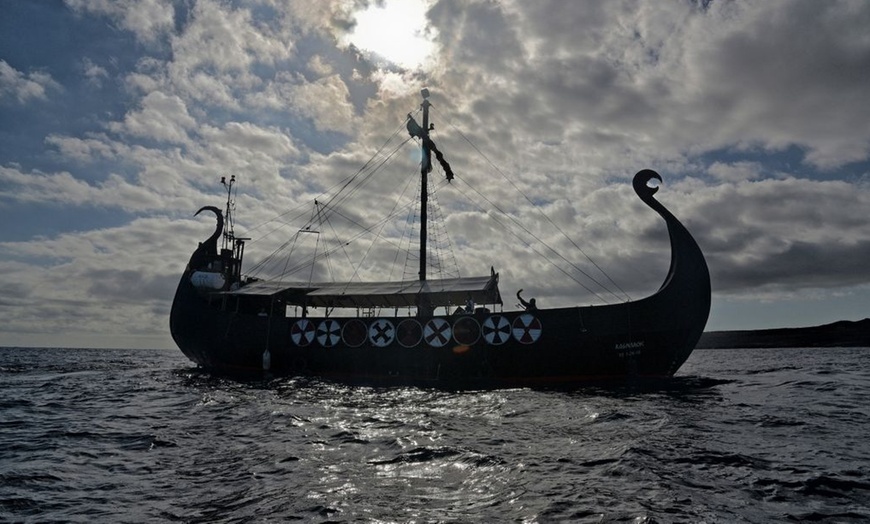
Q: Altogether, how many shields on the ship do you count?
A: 9